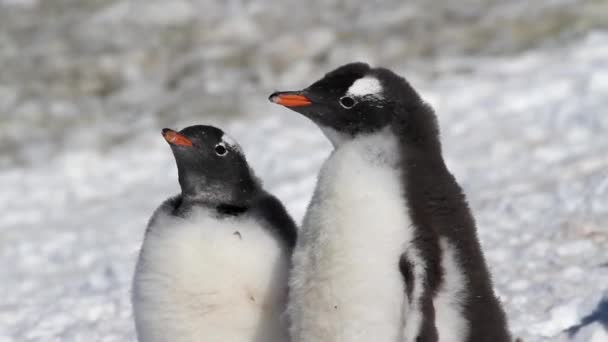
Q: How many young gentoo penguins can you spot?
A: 2